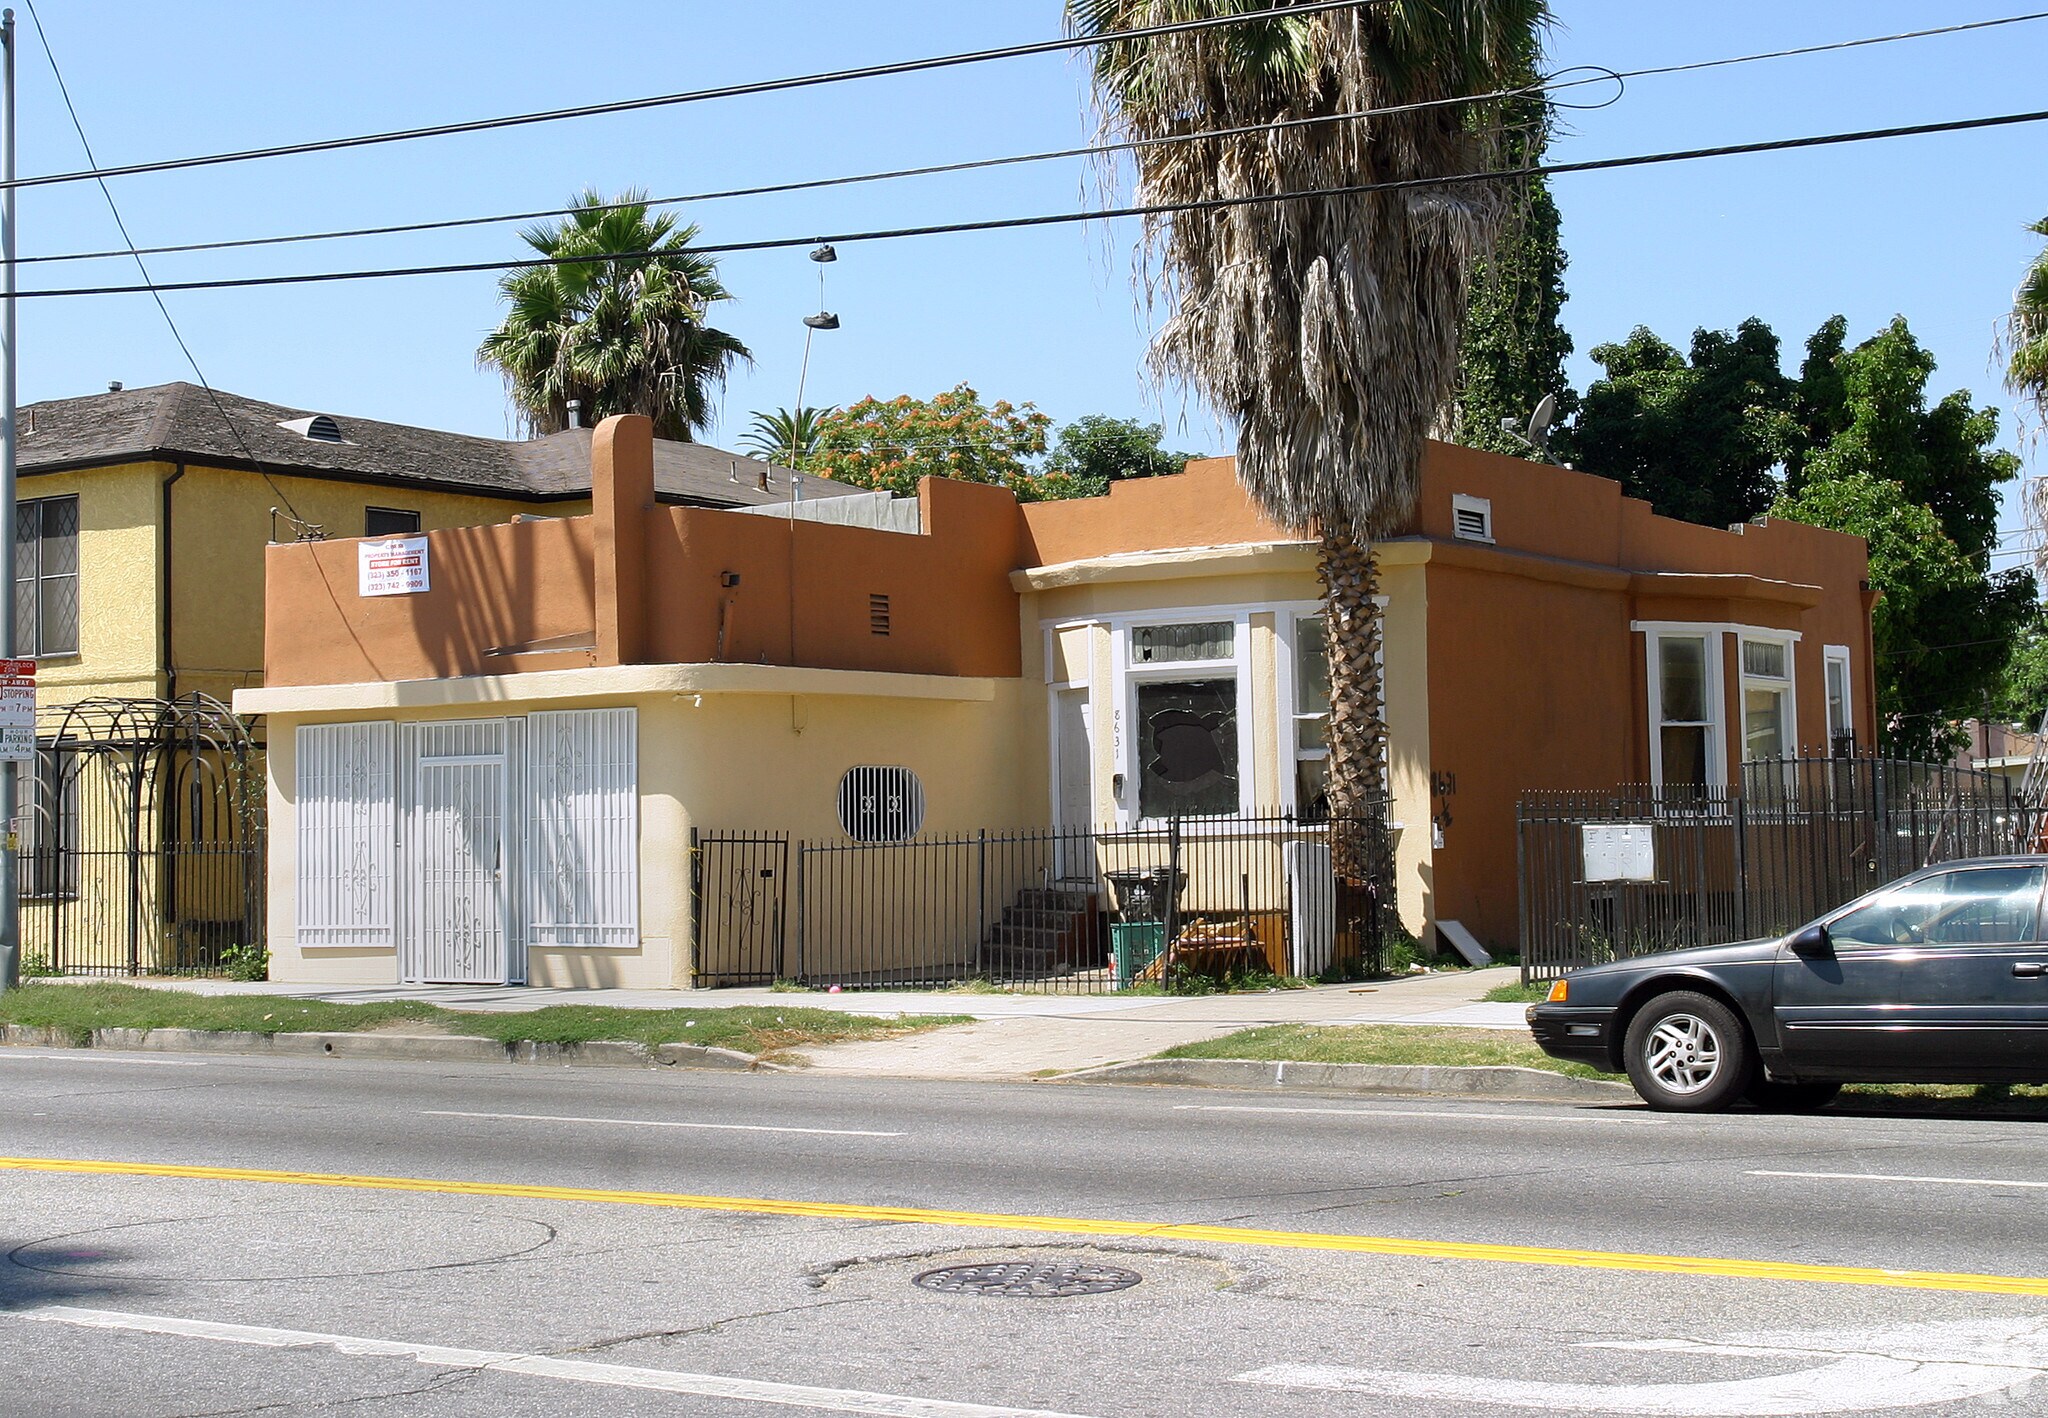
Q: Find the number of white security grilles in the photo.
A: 4